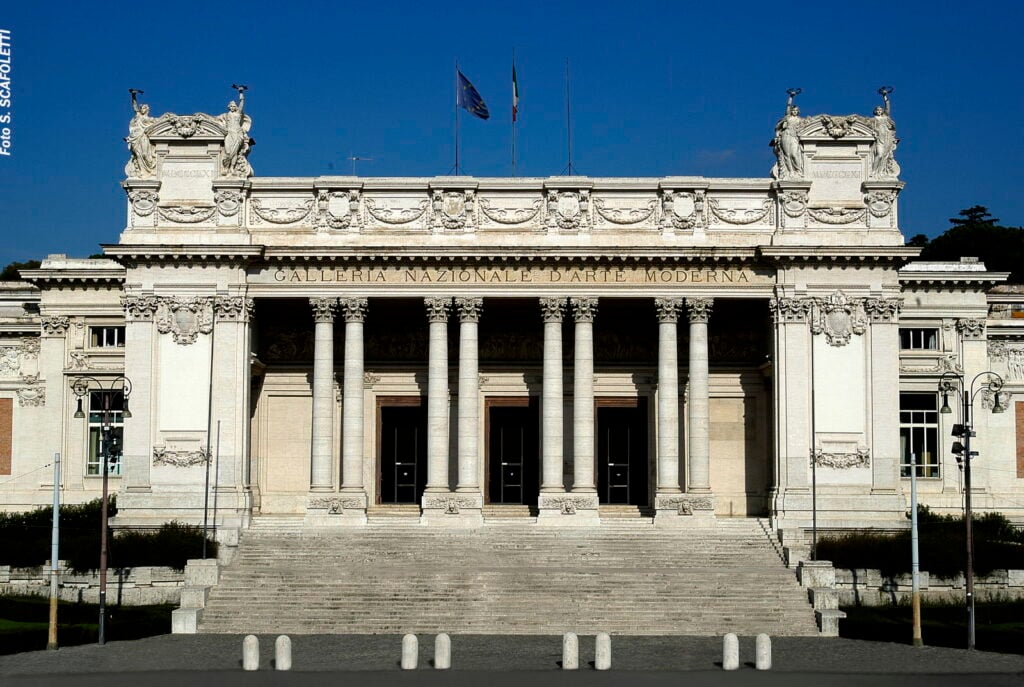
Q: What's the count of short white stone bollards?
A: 8